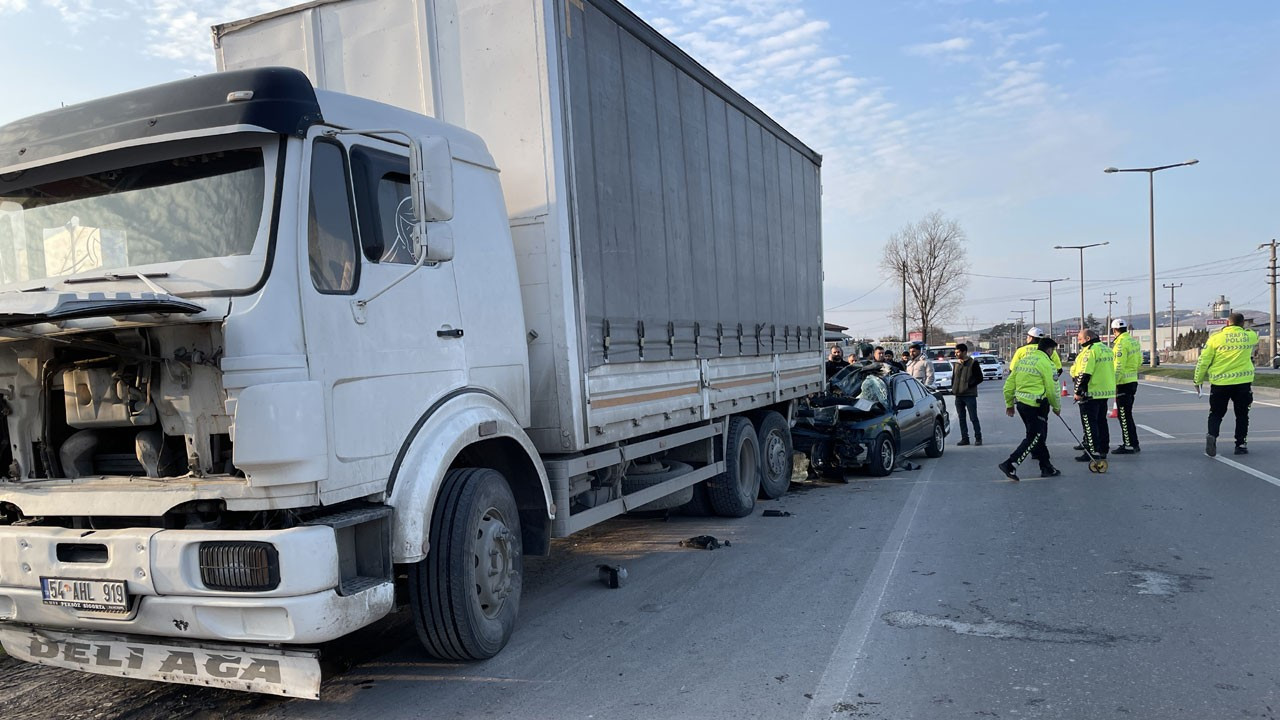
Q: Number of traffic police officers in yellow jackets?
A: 5